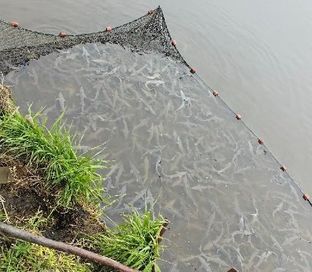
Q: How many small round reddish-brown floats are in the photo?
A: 11